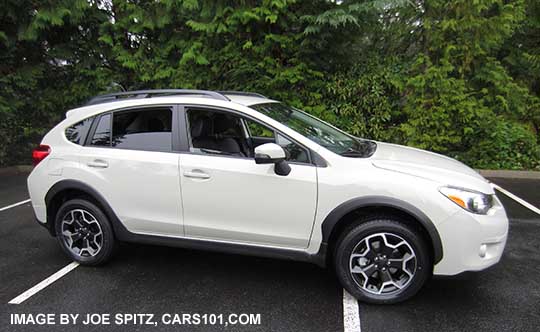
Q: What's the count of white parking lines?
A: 4